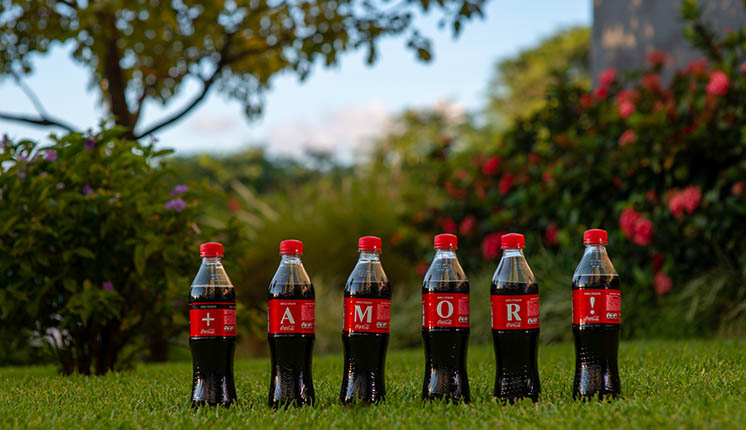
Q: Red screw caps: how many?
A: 6